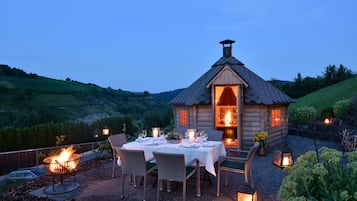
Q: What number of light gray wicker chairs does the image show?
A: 6